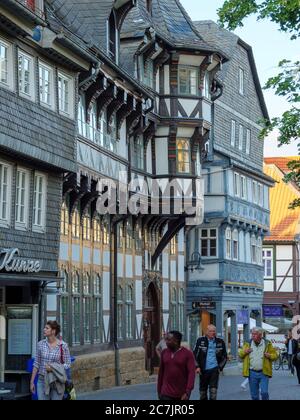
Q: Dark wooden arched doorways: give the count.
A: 1